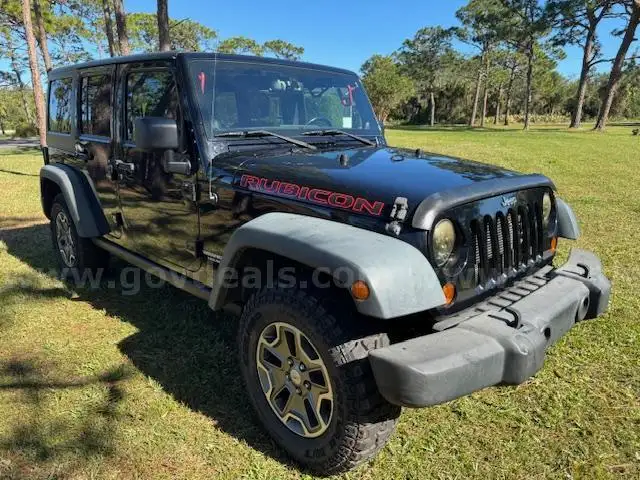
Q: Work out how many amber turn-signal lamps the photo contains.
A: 3